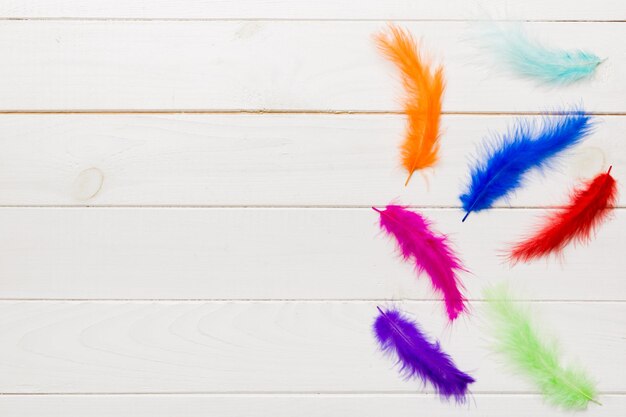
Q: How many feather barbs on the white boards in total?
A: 7